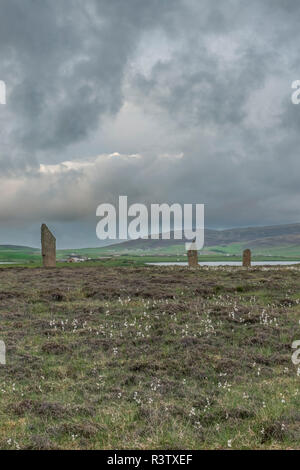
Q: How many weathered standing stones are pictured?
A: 3